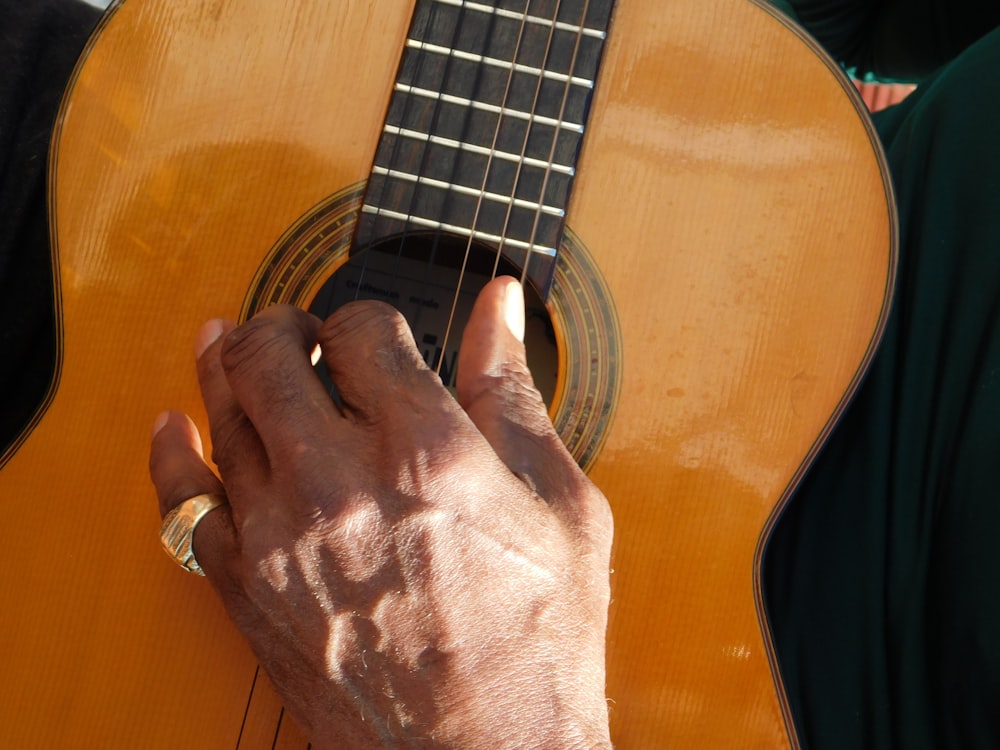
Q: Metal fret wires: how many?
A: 6